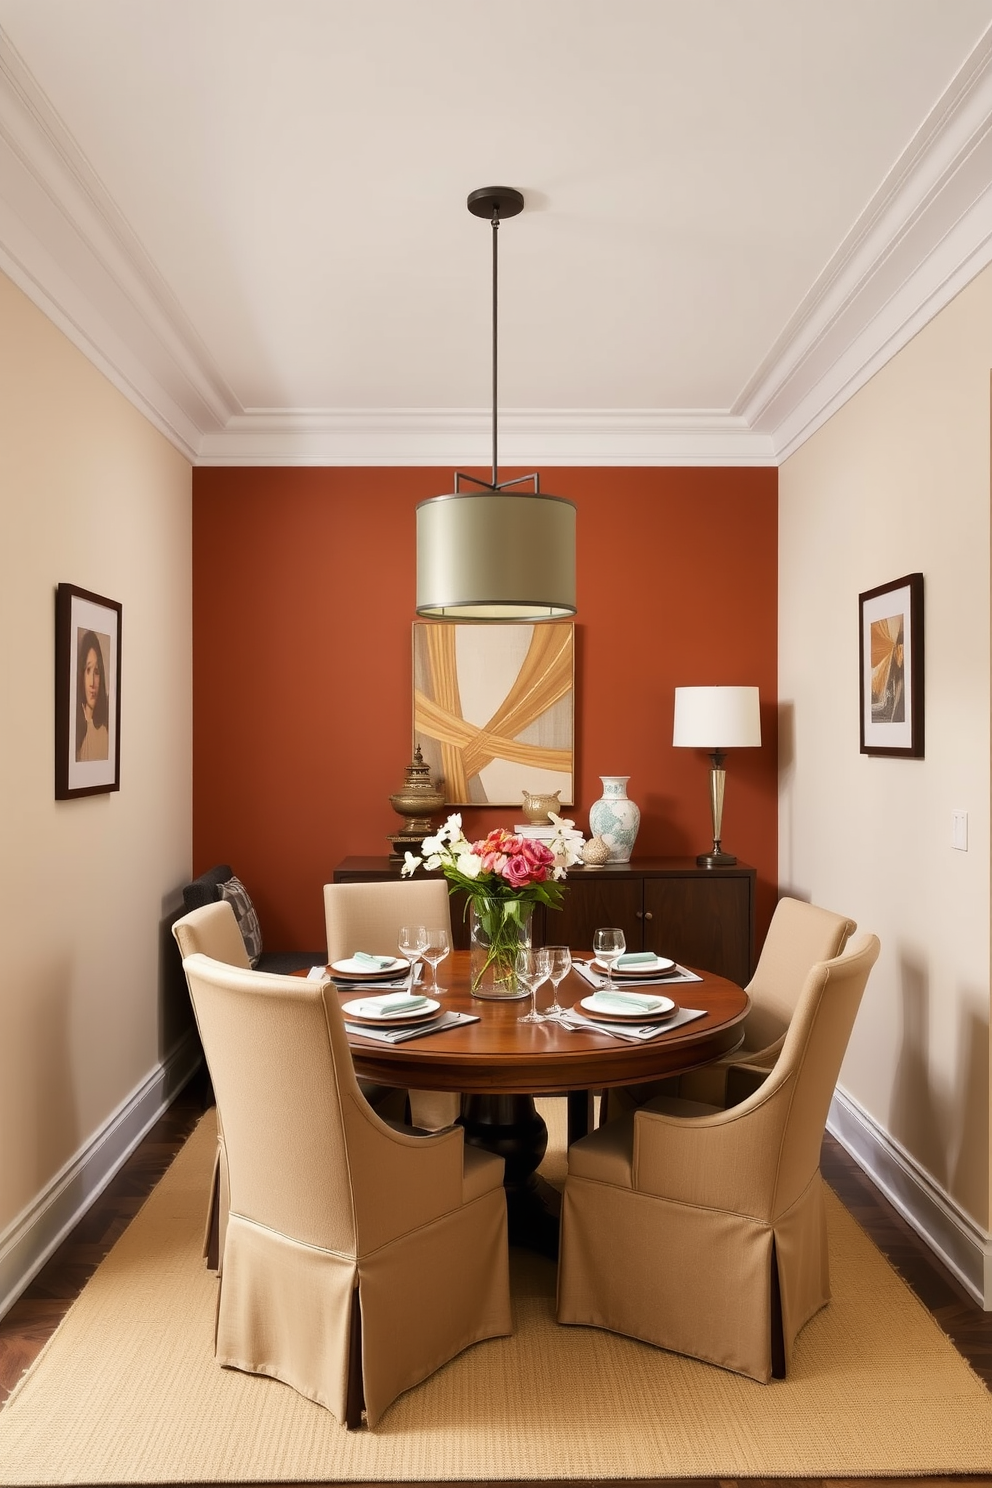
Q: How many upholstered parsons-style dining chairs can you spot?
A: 5